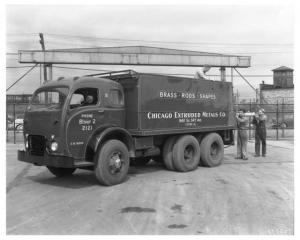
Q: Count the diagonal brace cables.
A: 2